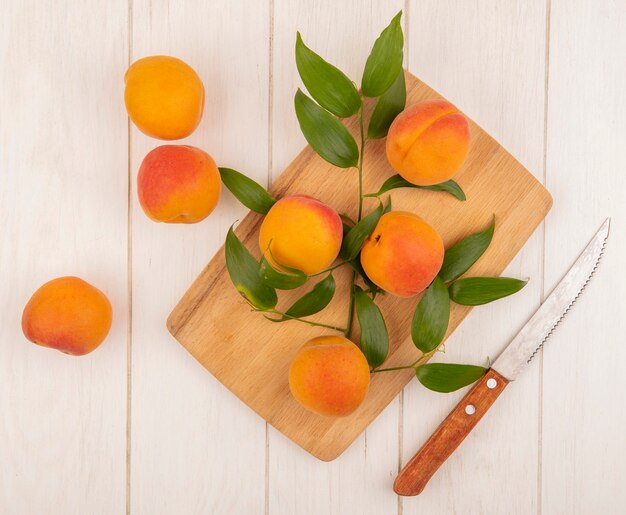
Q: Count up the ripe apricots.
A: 7